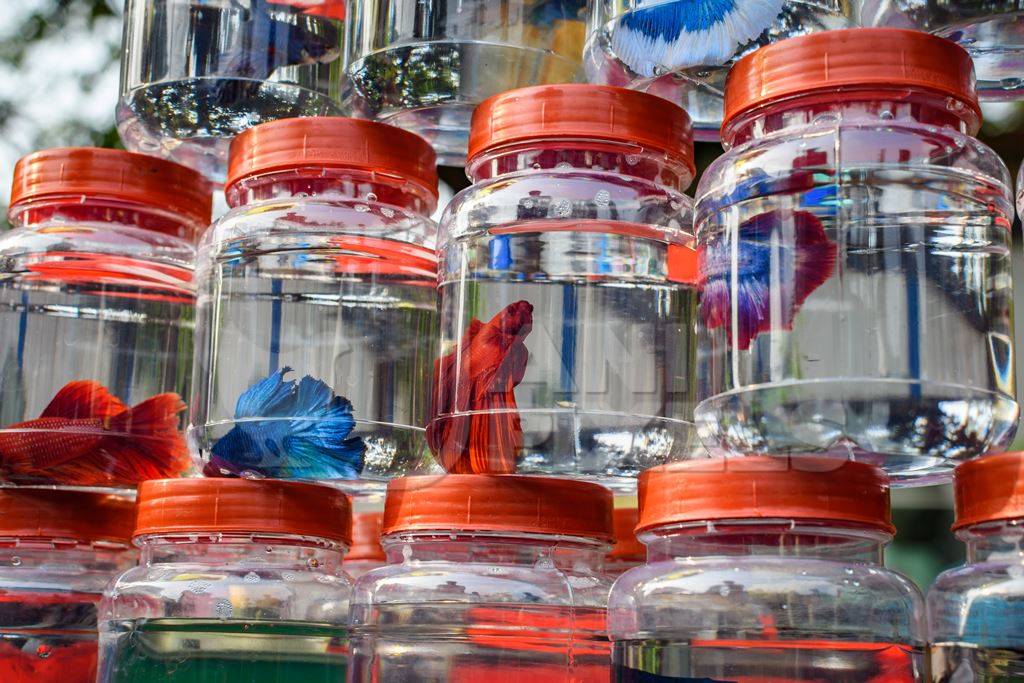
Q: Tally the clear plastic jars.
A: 13